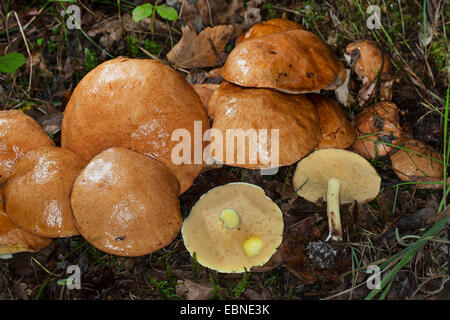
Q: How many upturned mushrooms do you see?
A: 2